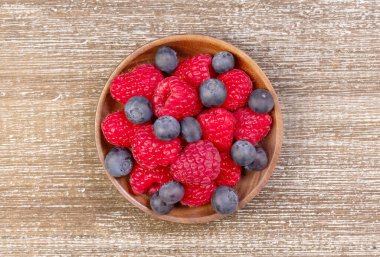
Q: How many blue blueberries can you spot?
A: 13